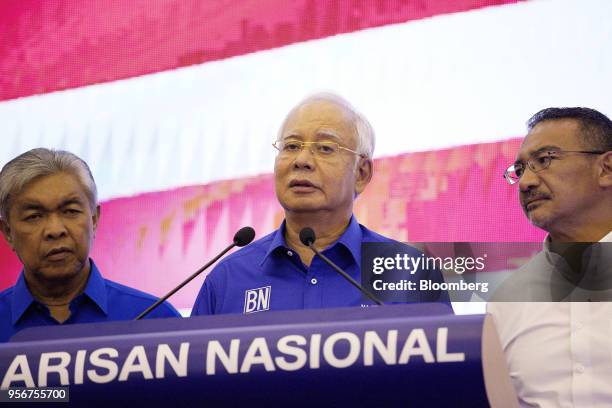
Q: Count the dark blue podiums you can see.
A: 1